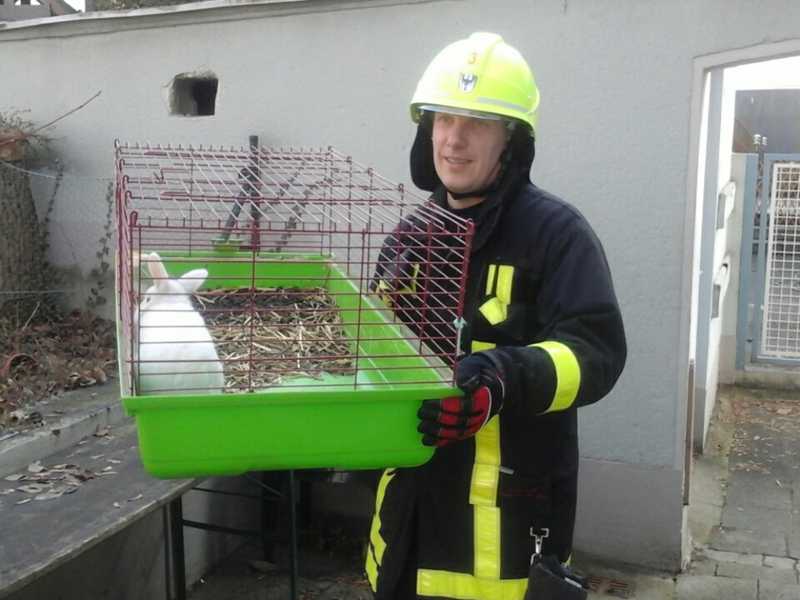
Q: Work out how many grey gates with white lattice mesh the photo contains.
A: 1